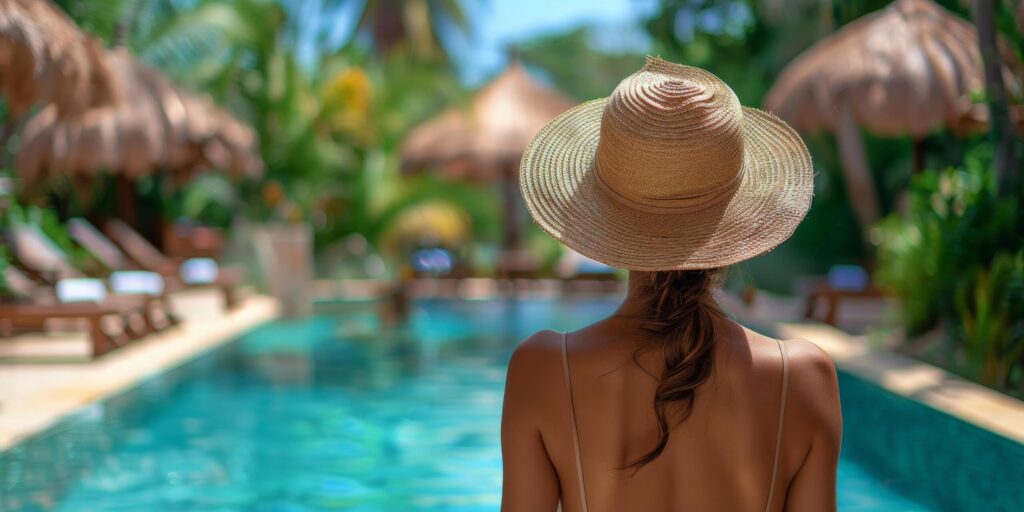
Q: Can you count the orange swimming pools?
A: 0